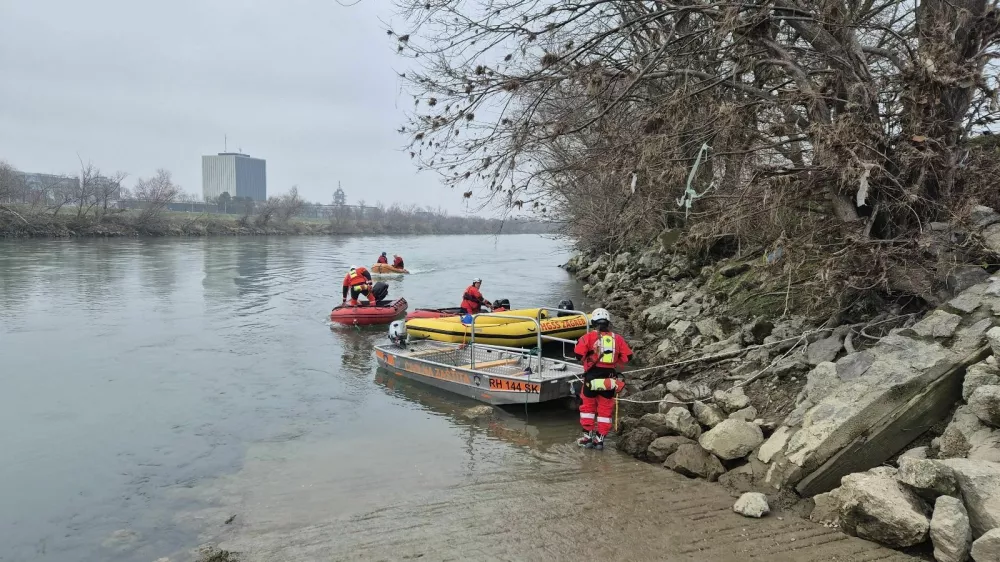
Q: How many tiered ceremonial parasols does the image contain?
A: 0